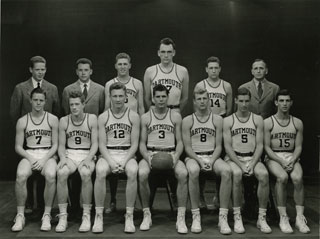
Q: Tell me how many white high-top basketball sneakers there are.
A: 14